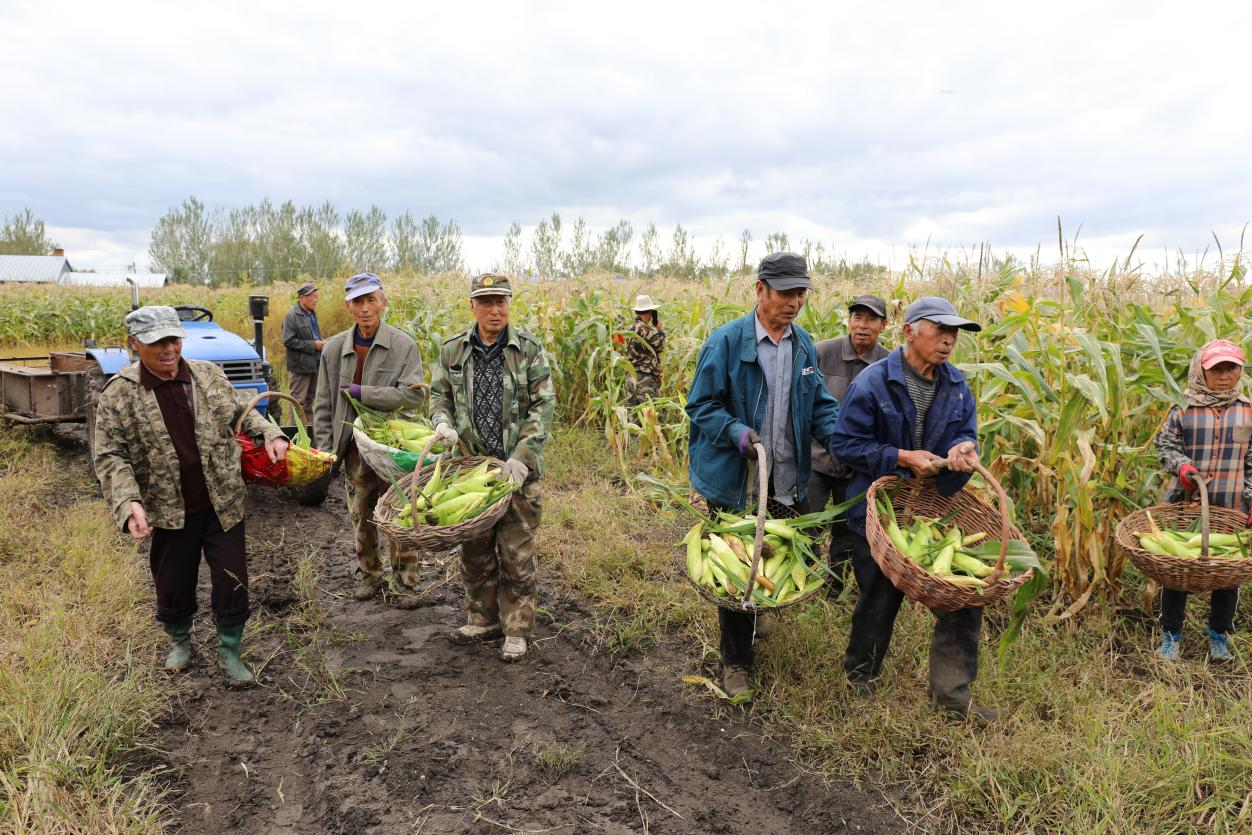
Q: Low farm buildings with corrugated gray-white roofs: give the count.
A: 2